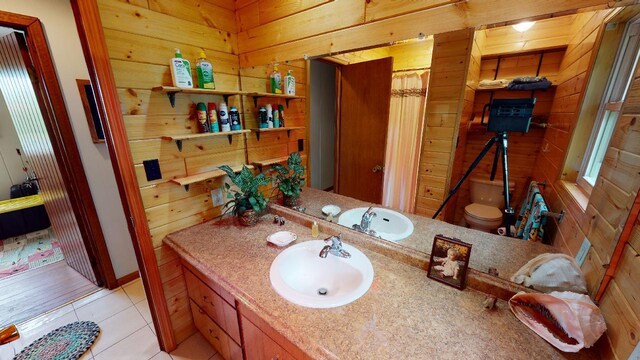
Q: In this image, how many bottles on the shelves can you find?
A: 6